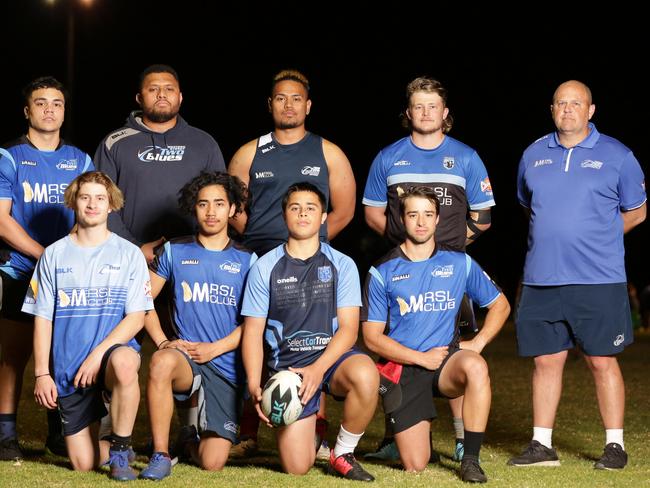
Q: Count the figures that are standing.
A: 5